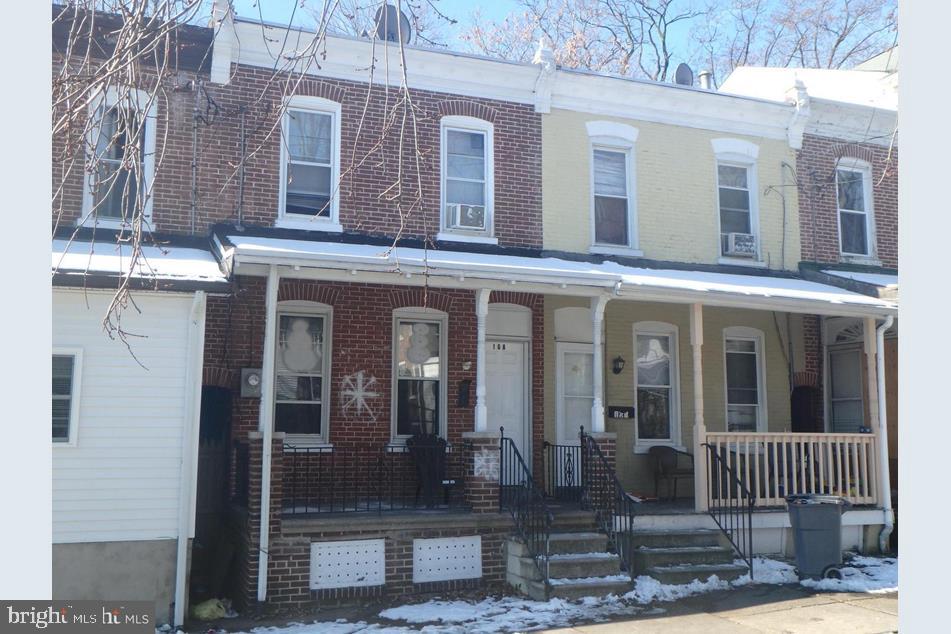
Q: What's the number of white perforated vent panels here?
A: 2